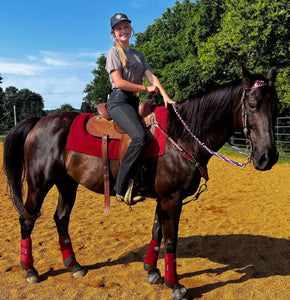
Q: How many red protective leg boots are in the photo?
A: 4